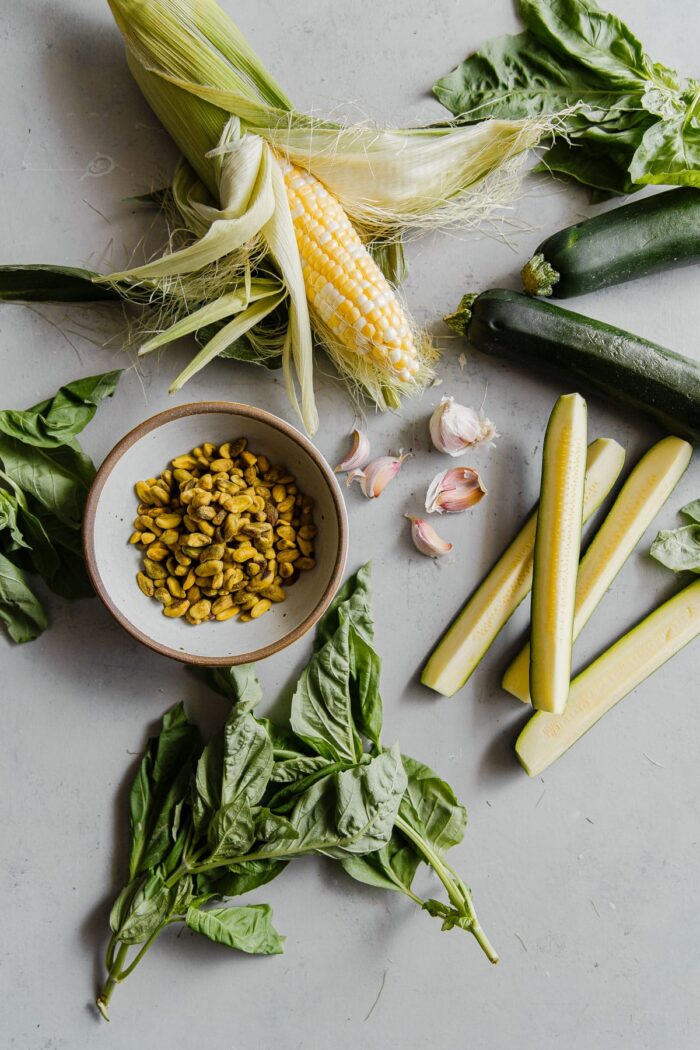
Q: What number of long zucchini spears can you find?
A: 4